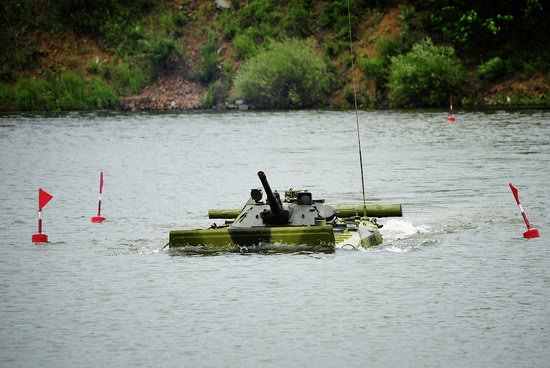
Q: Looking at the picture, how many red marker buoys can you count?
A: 4